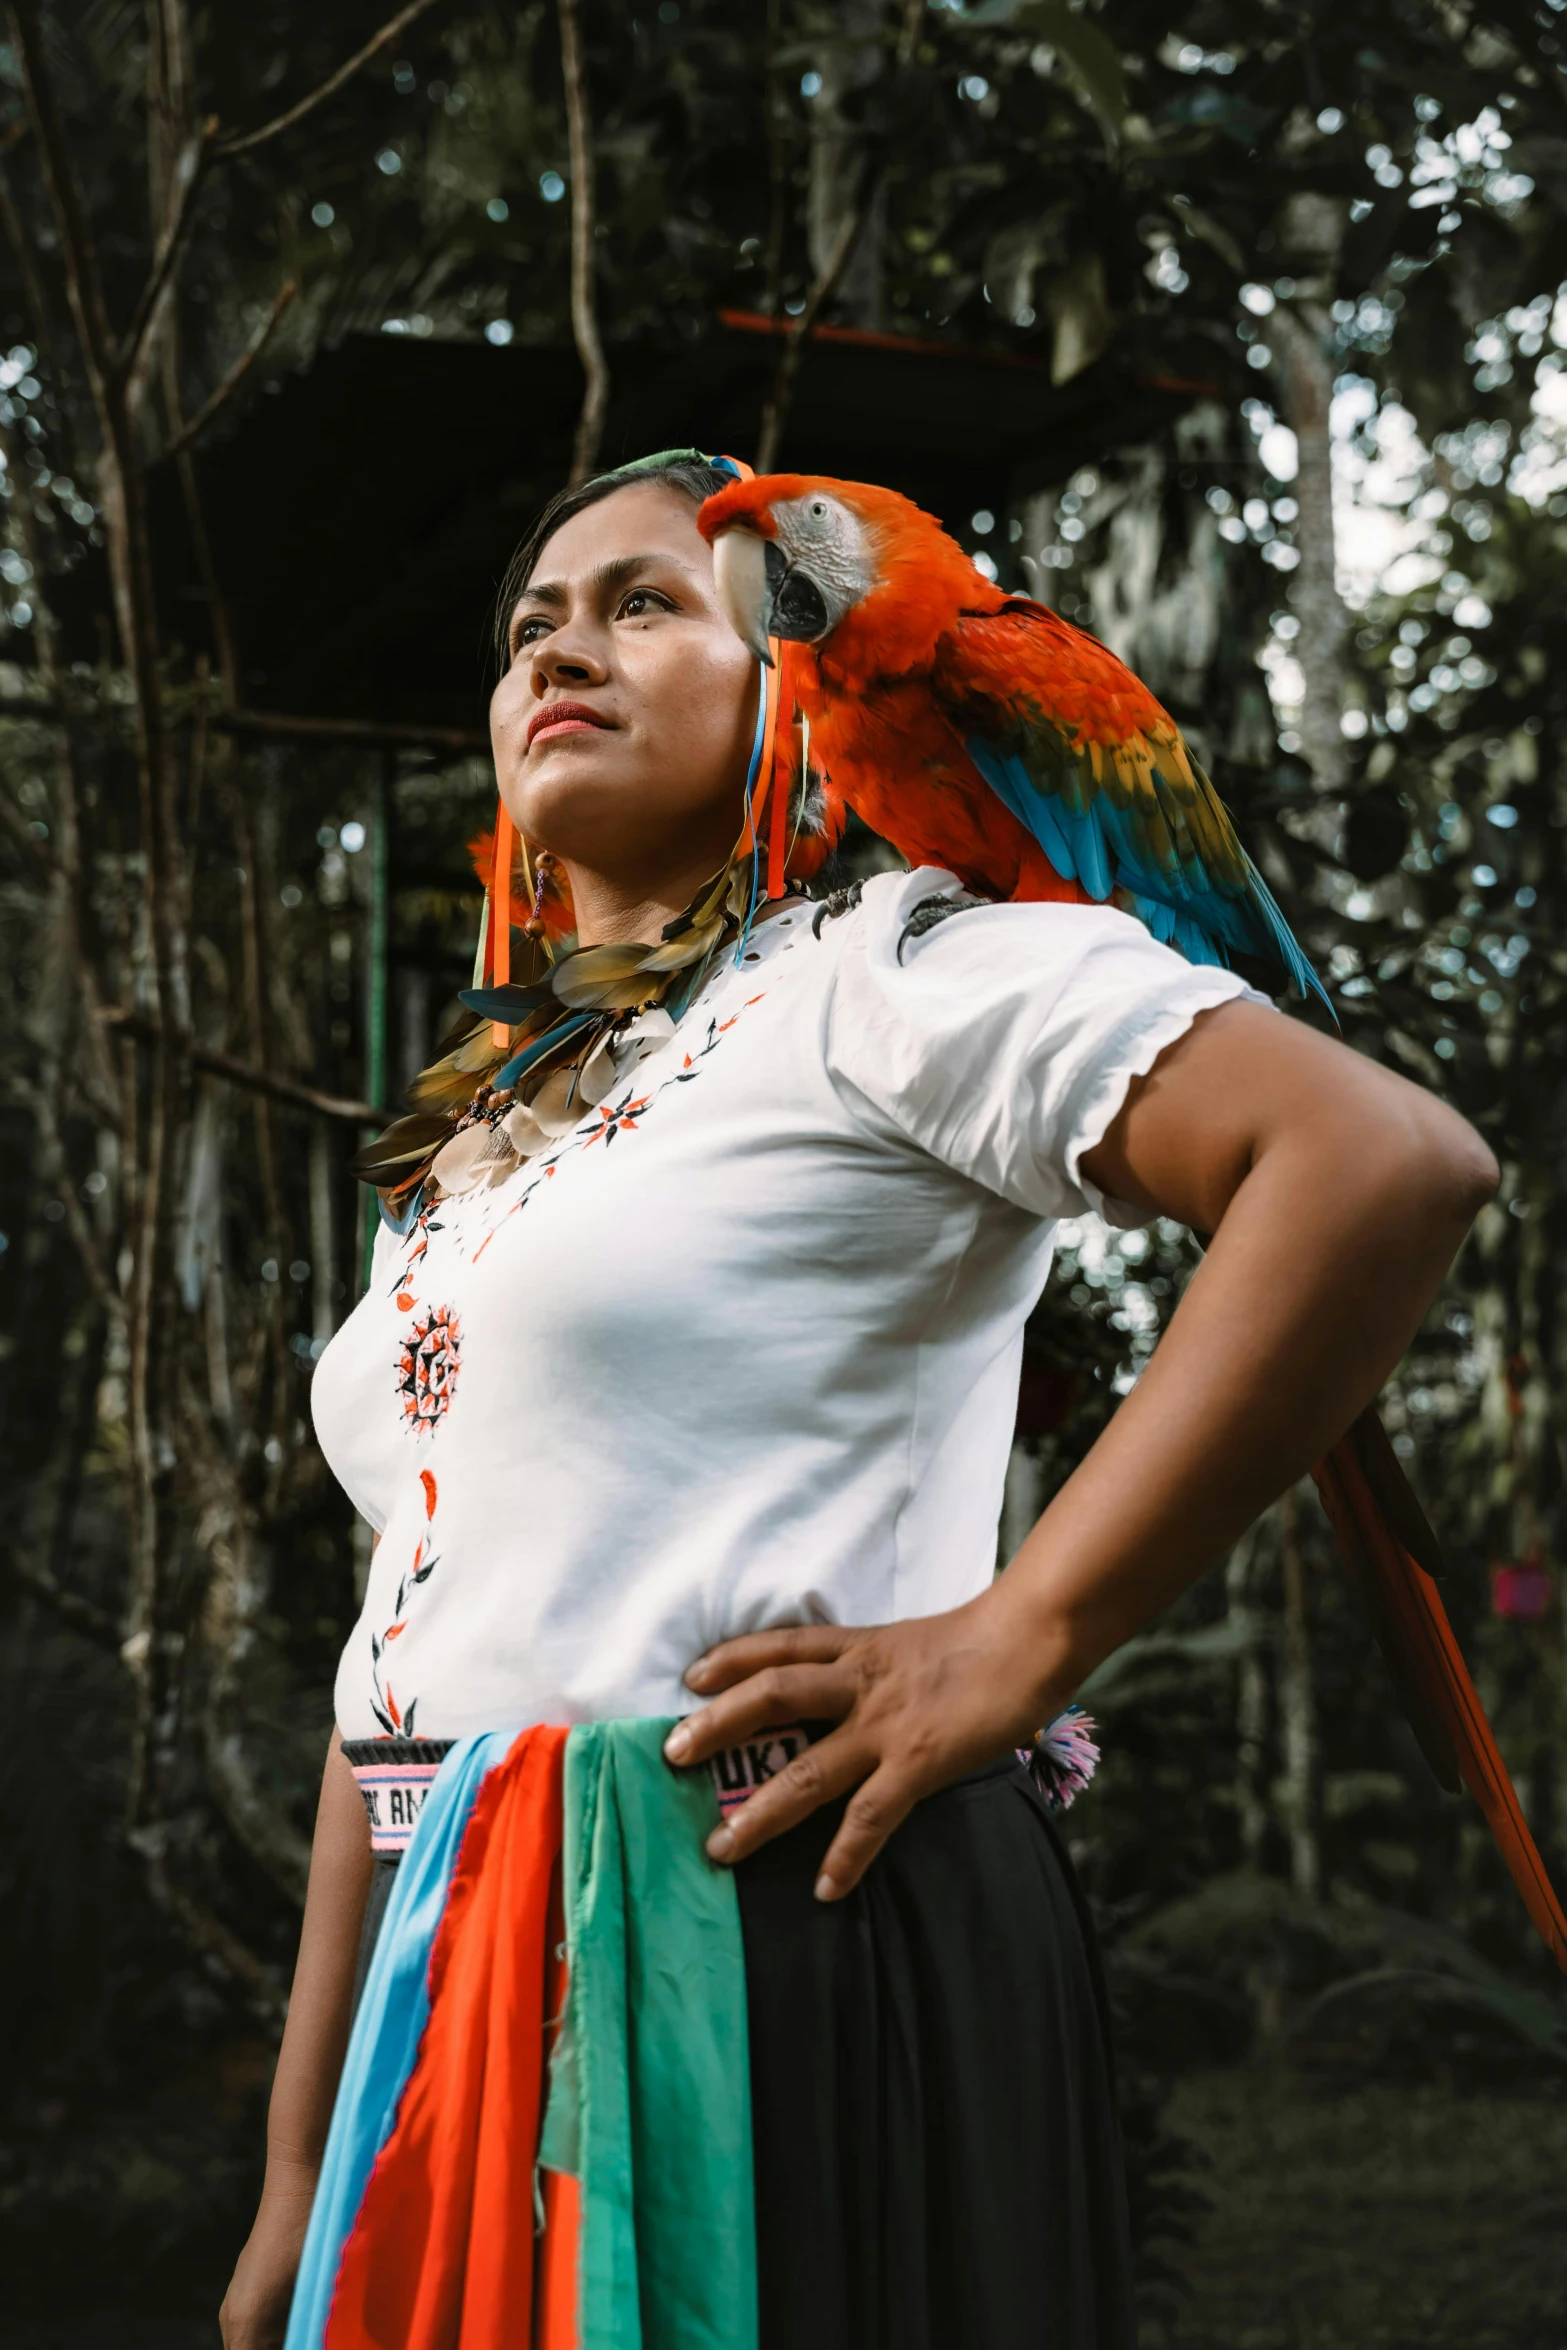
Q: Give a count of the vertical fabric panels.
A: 3